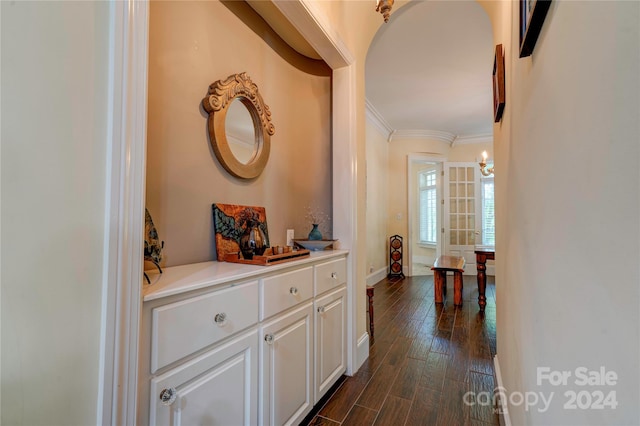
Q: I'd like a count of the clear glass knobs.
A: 6